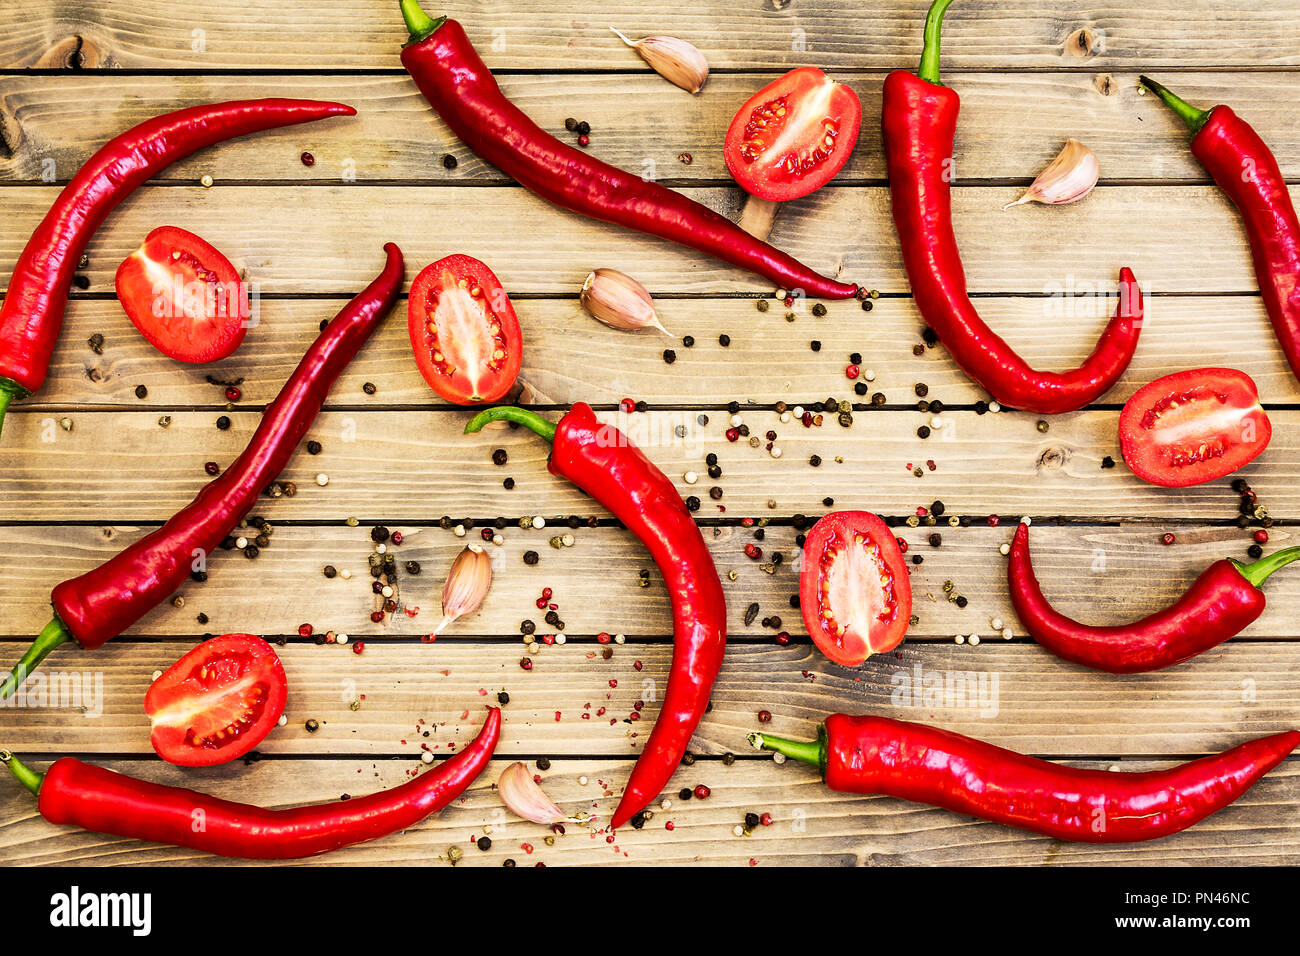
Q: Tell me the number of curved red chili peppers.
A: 9